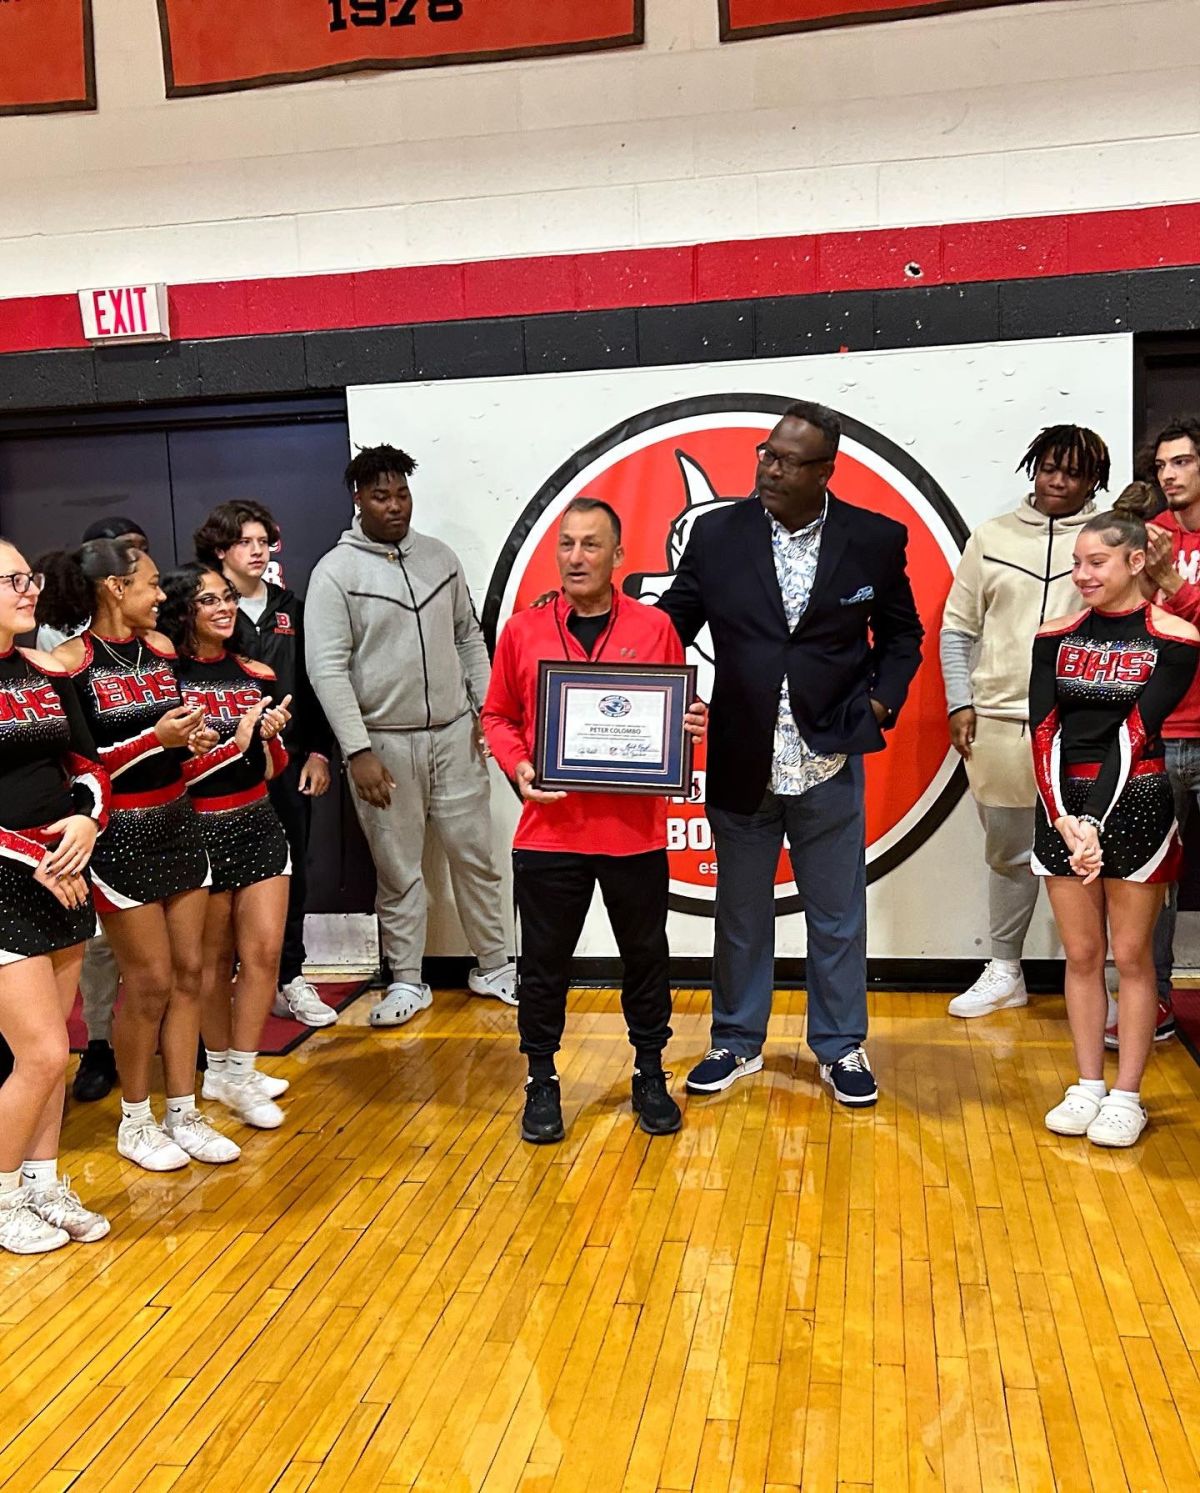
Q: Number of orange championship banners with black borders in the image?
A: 3